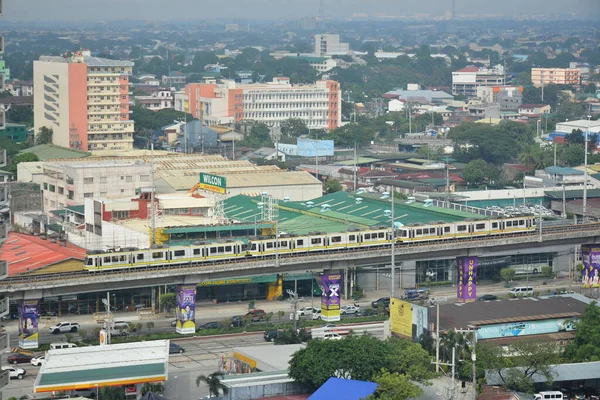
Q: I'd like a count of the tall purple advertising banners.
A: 5